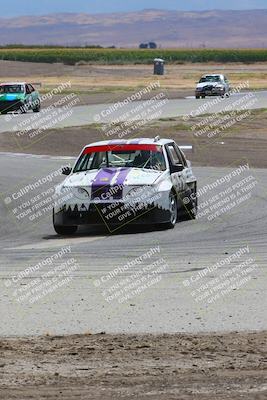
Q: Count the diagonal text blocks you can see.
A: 9